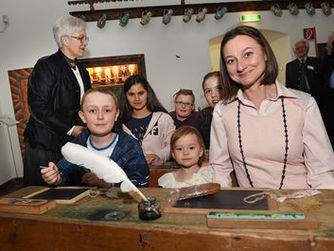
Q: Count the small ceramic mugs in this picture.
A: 11